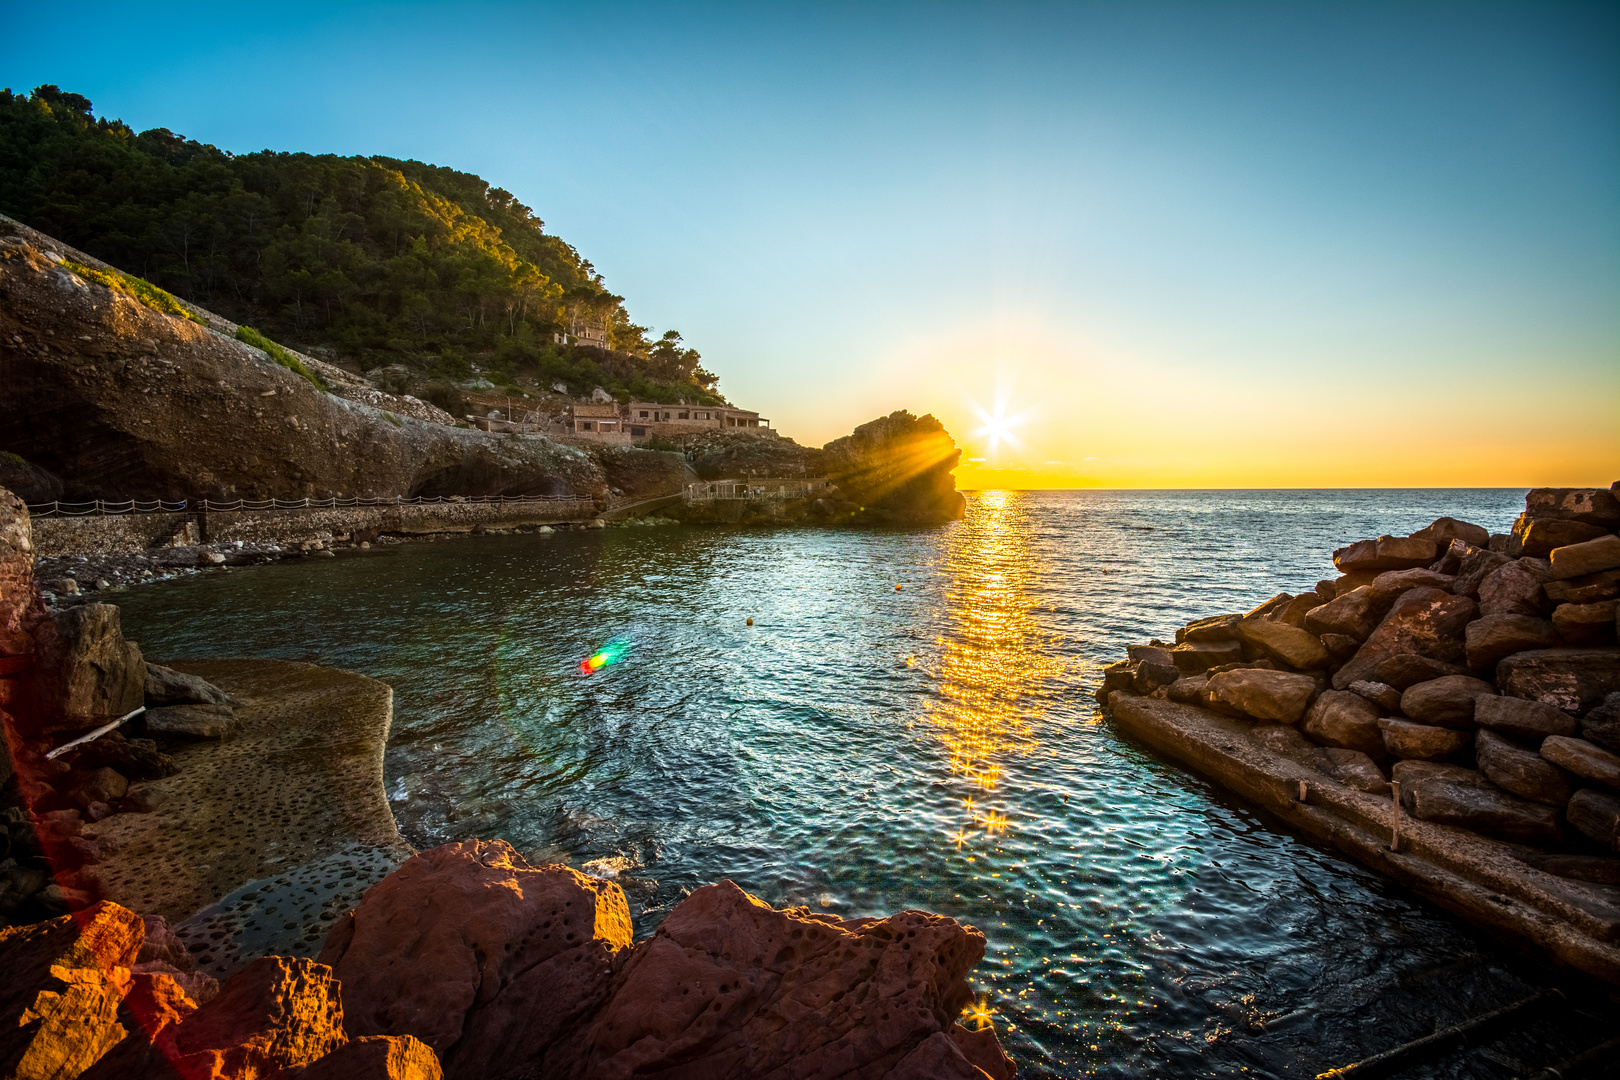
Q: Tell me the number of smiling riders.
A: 0